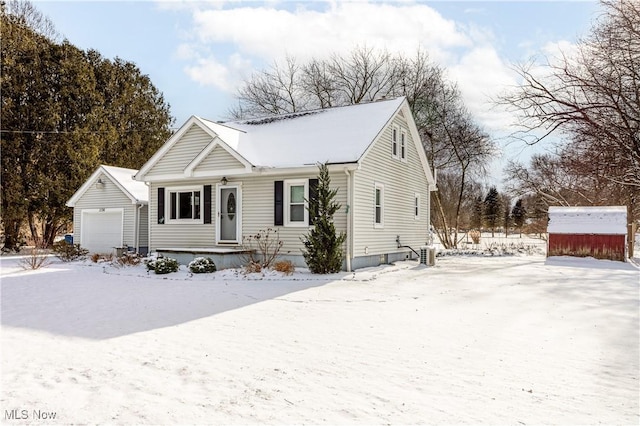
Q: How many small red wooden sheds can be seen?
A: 1